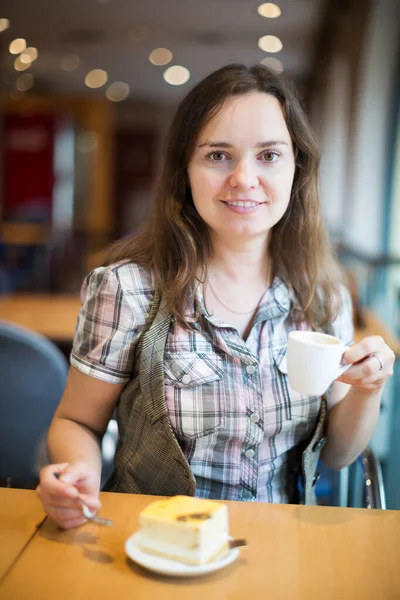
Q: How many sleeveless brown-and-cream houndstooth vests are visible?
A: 1